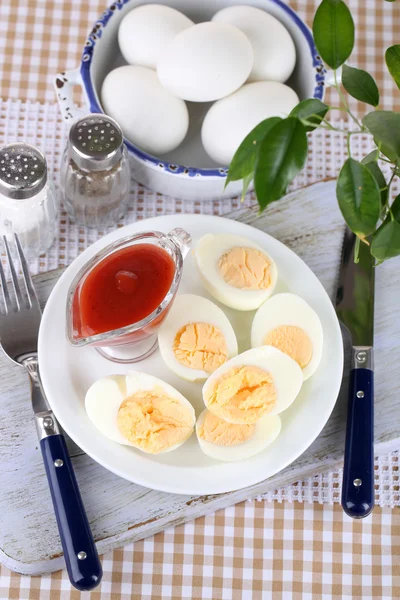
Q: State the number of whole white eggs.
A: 5